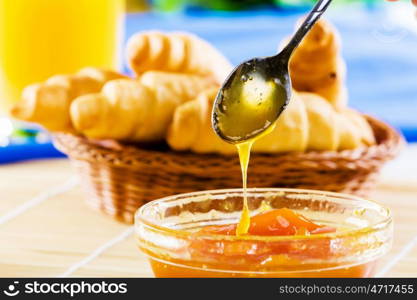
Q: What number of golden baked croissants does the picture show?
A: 5